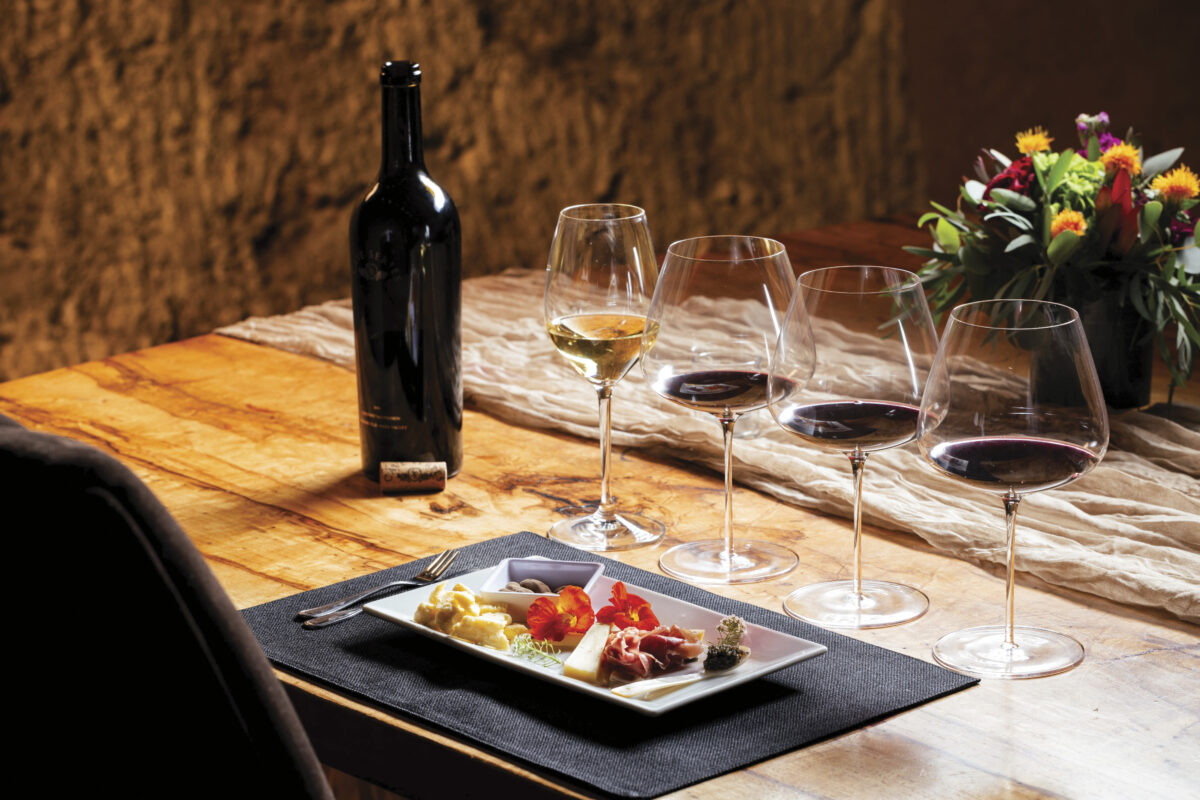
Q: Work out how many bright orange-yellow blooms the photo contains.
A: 4